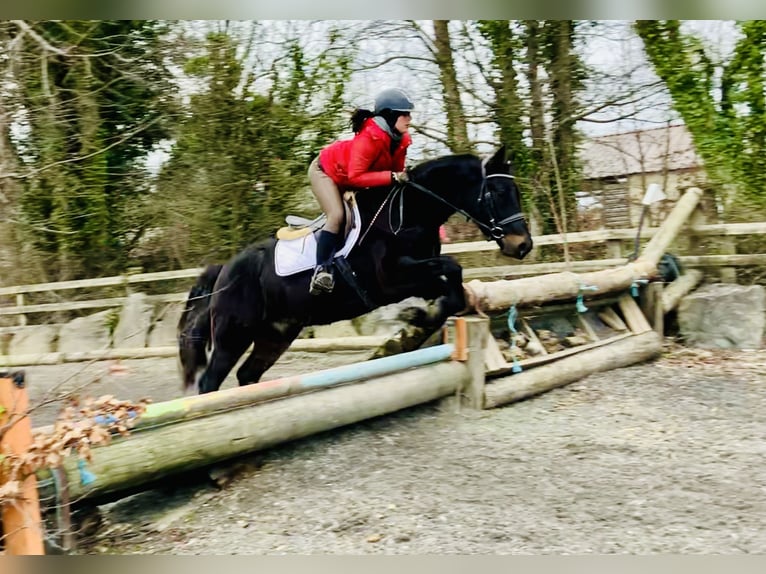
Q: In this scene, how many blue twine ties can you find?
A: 4